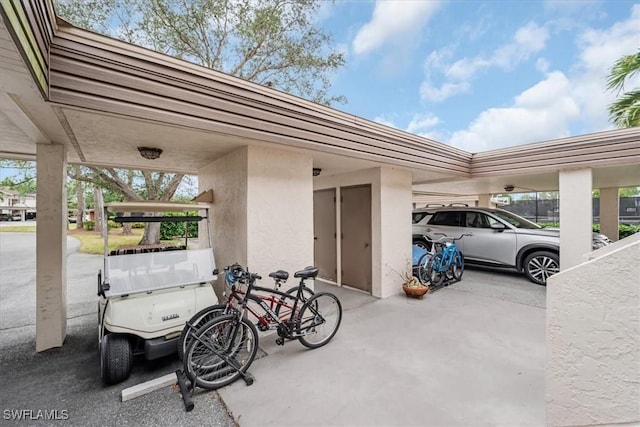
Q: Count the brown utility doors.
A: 2